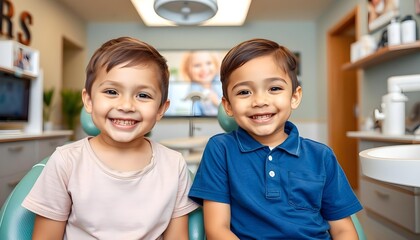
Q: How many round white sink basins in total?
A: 1